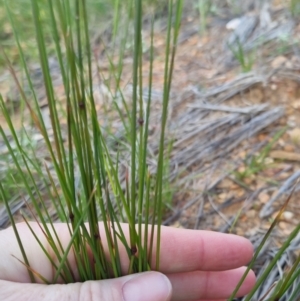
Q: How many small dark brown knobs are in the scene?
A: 5